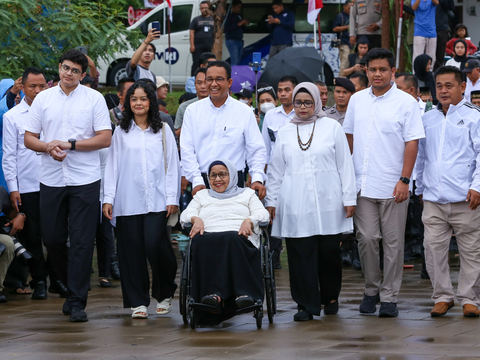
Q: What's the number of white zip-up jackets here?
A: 1